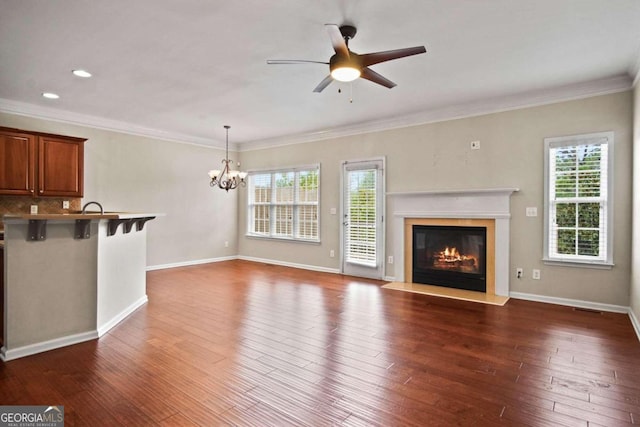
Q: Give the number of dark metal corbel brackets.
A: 5